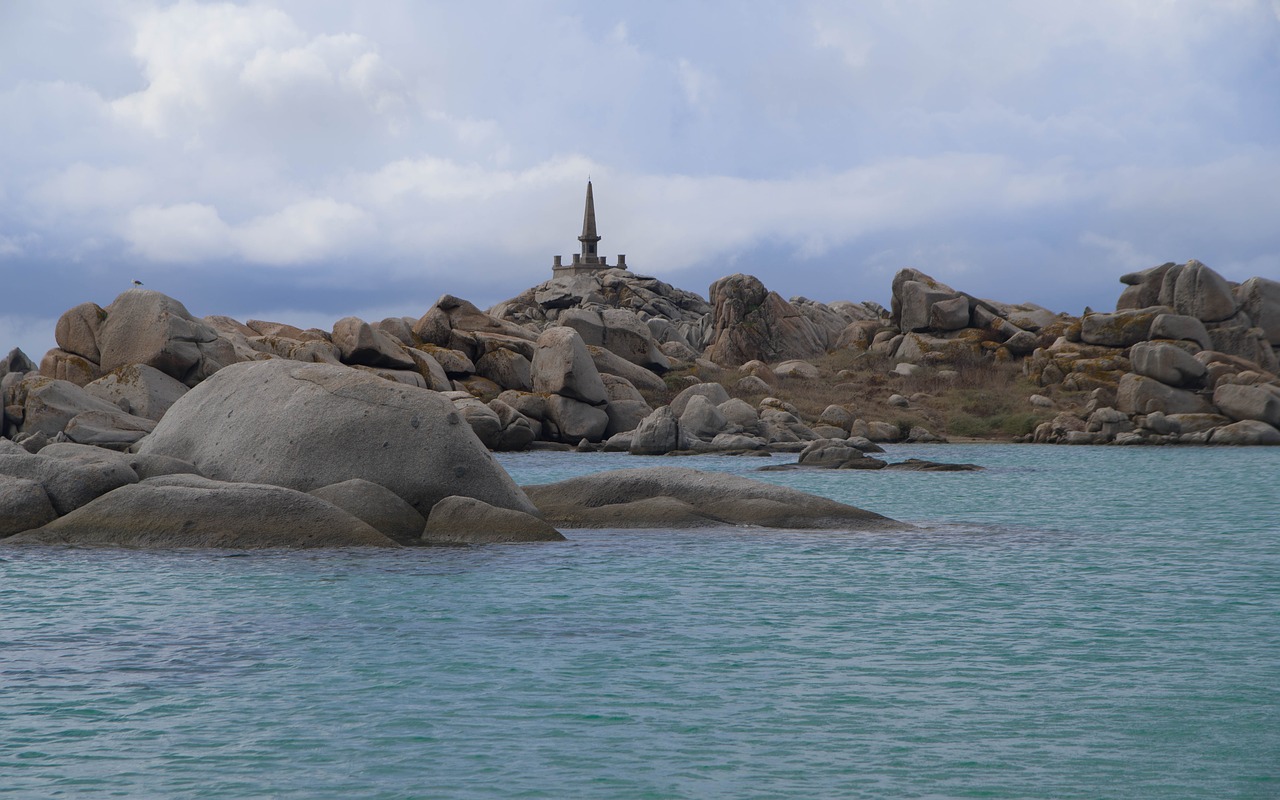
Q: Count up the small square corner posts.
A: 4